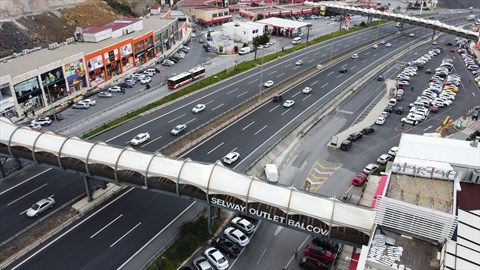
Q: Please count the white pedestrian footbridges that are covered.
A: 2